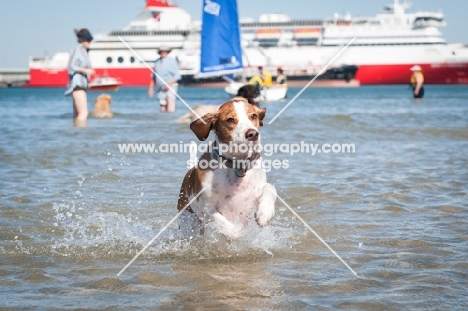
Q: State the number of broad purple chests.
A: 0